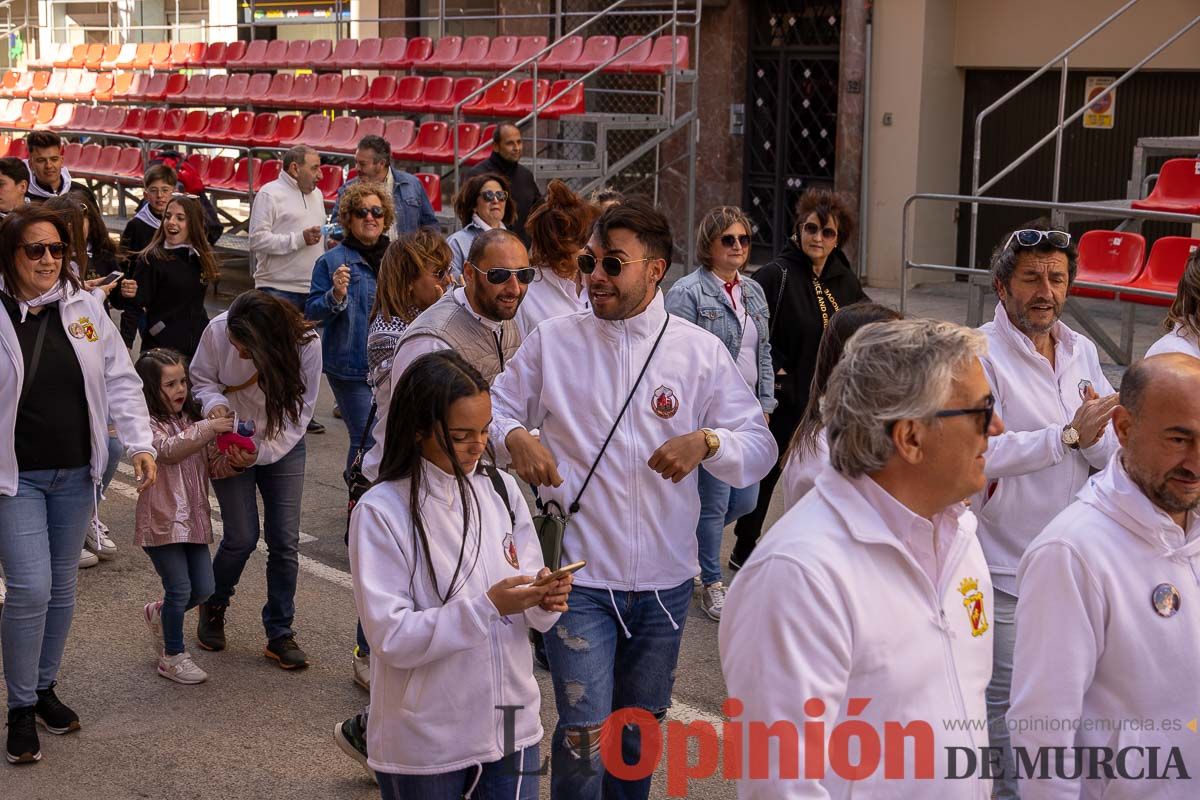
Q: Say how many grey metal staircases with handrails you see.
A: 2